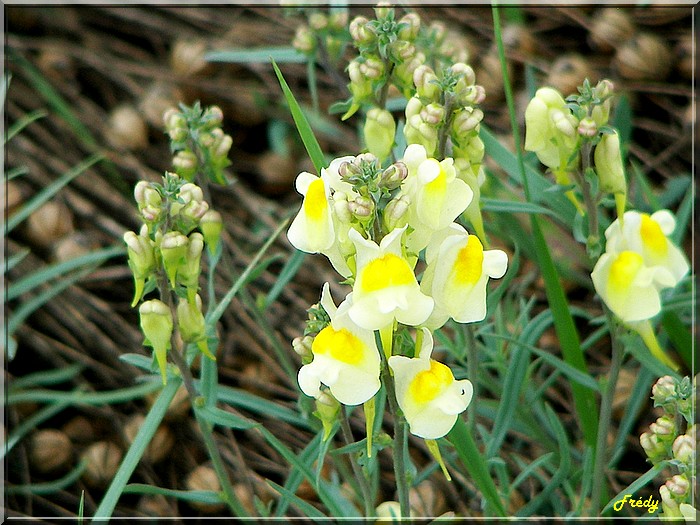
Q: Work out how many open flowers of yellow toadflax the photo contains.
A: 8